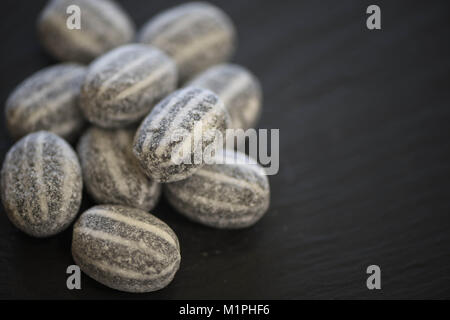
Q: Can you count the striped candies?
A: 10